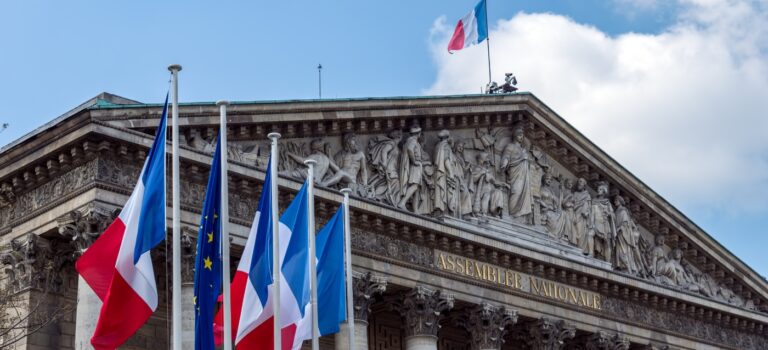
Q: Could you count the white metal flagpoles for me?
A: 5